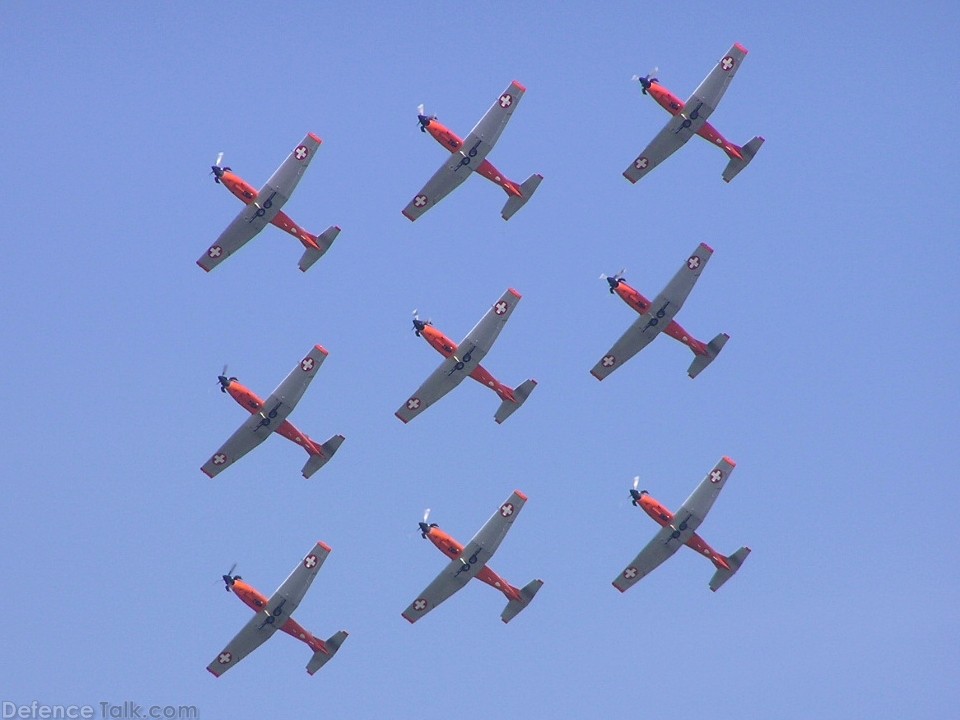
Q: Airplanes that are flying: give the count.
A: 9